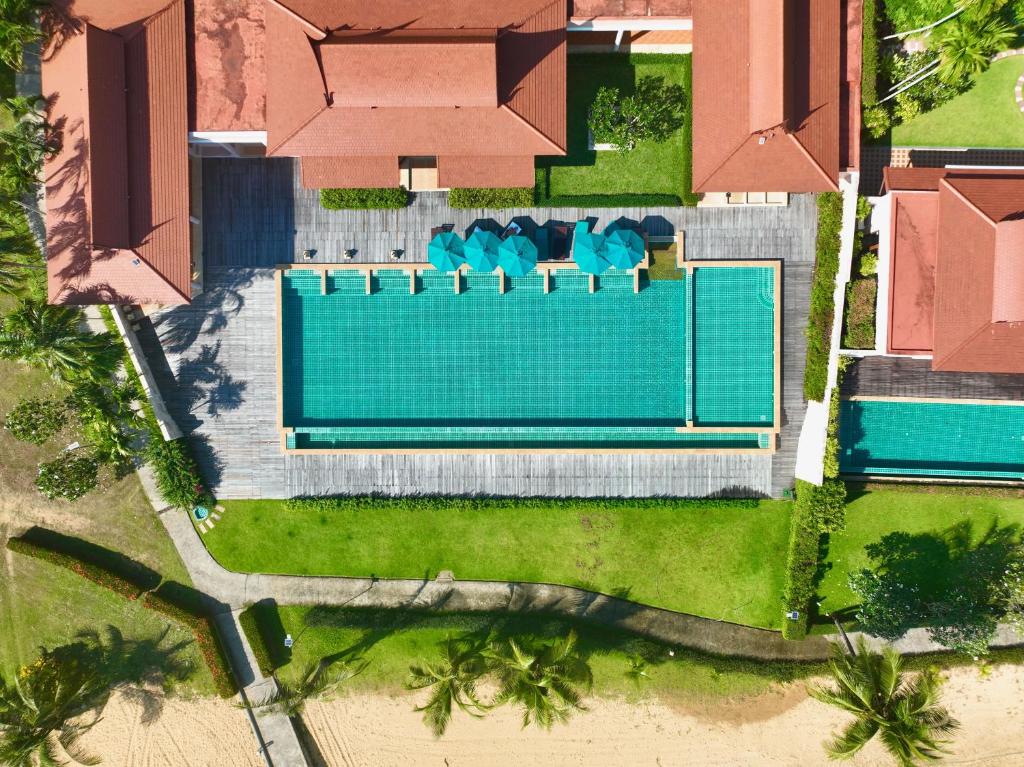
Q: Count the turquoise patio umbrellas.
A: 5